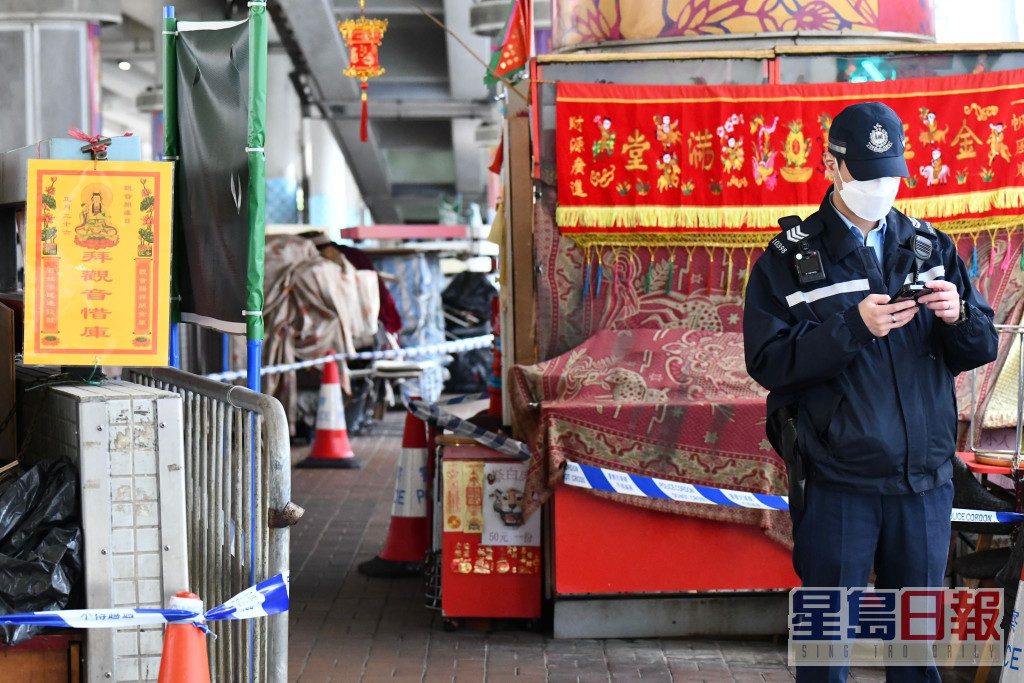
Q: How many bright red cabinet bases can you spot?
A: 2